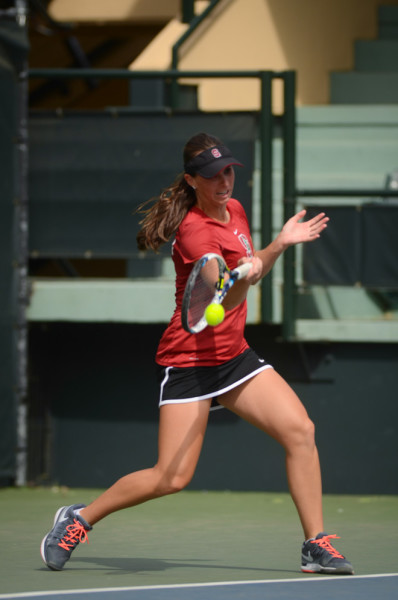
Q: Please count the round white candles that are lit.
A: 0